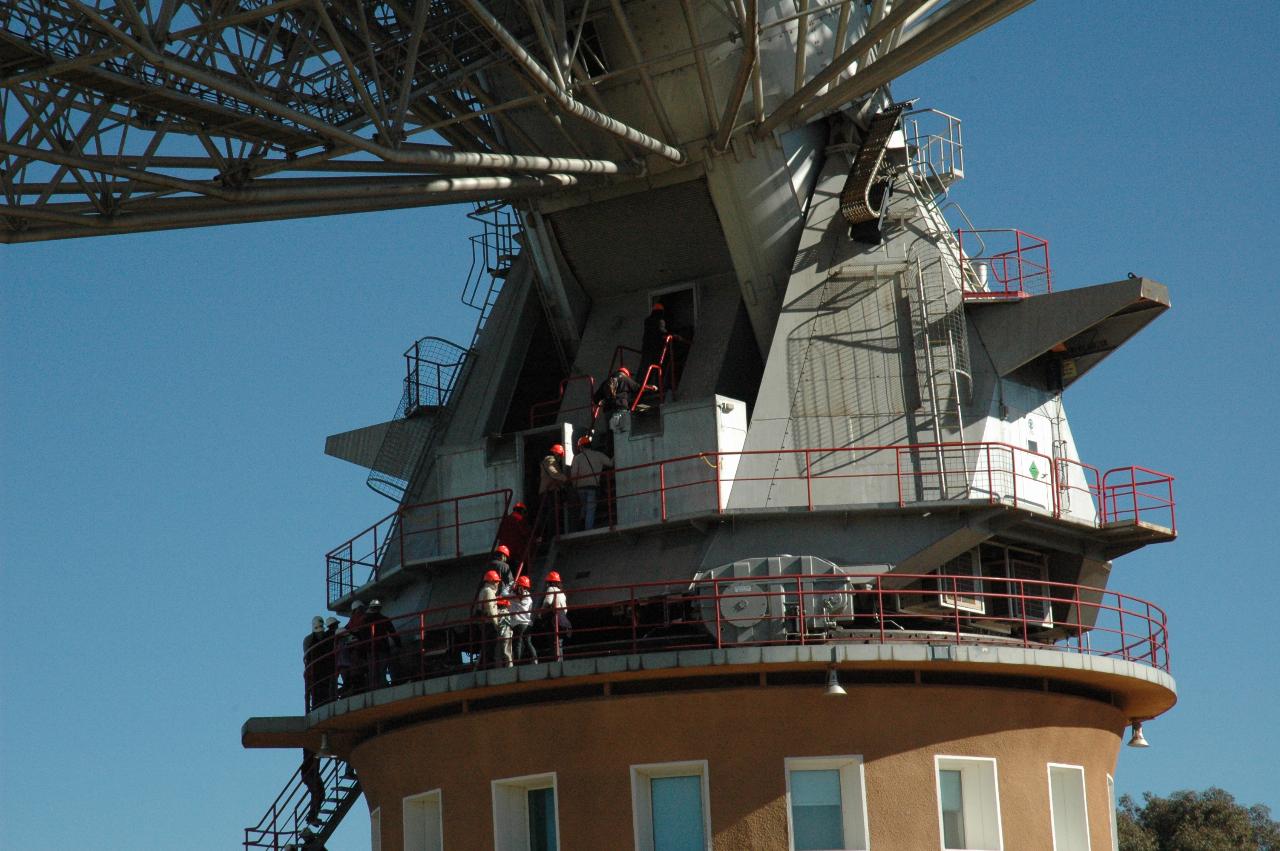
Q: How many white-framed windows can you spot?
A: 8